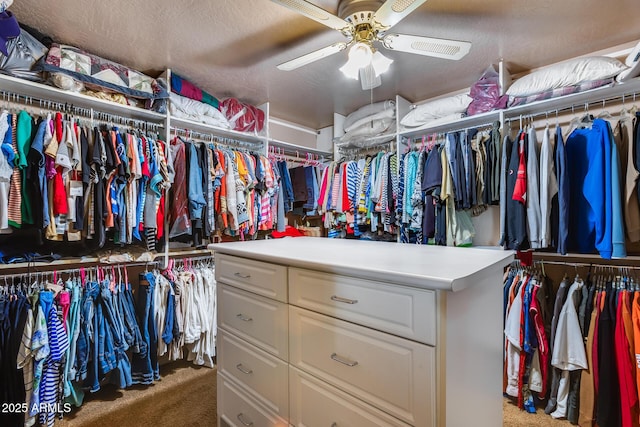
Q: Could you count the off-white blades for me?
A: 5